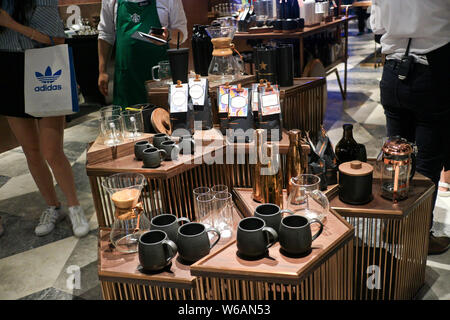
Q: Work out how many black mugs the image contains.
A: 11